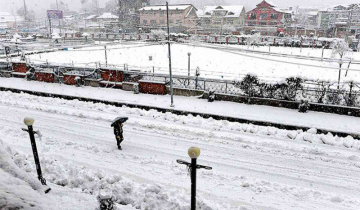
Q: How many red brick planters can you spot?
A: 5